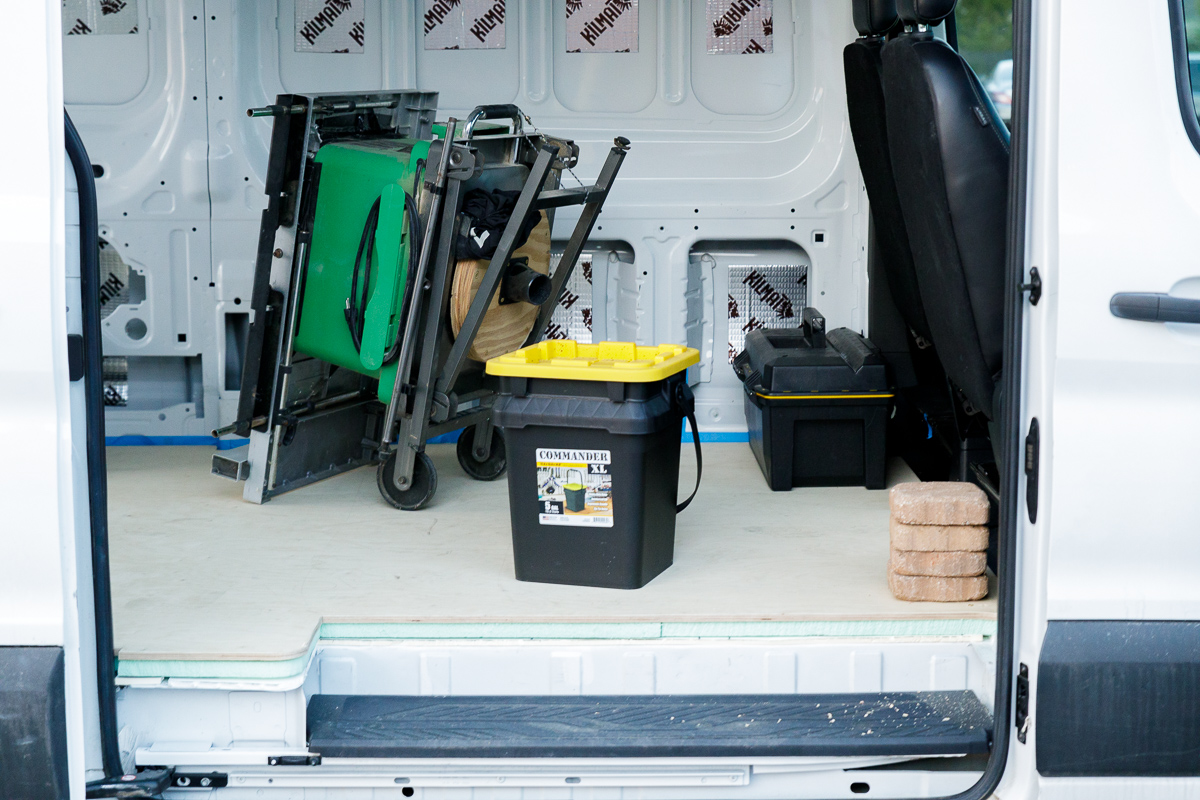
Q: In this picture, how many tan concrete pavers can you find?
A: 4